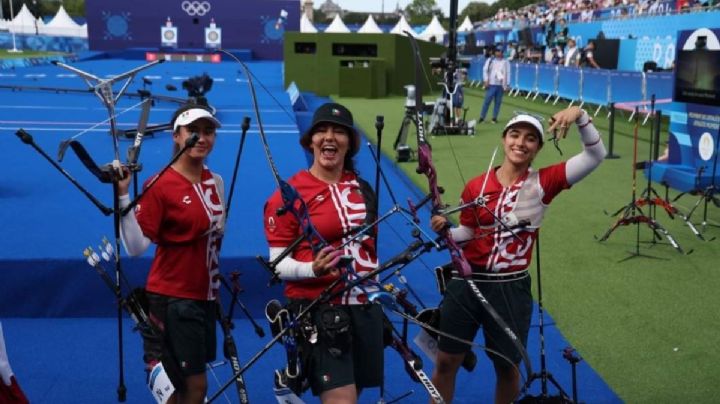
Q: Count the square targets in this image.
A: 2